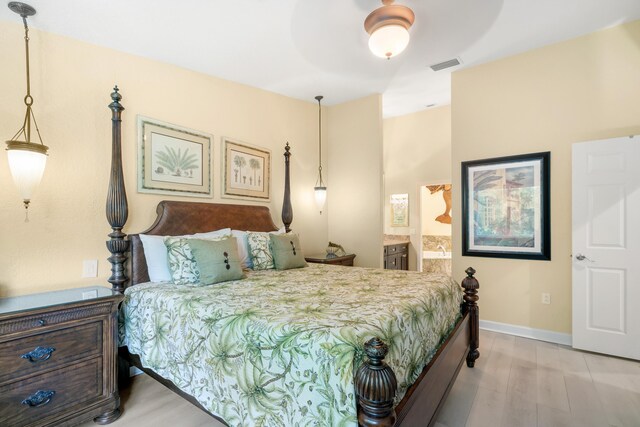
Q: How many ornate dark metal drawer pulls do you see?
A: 2